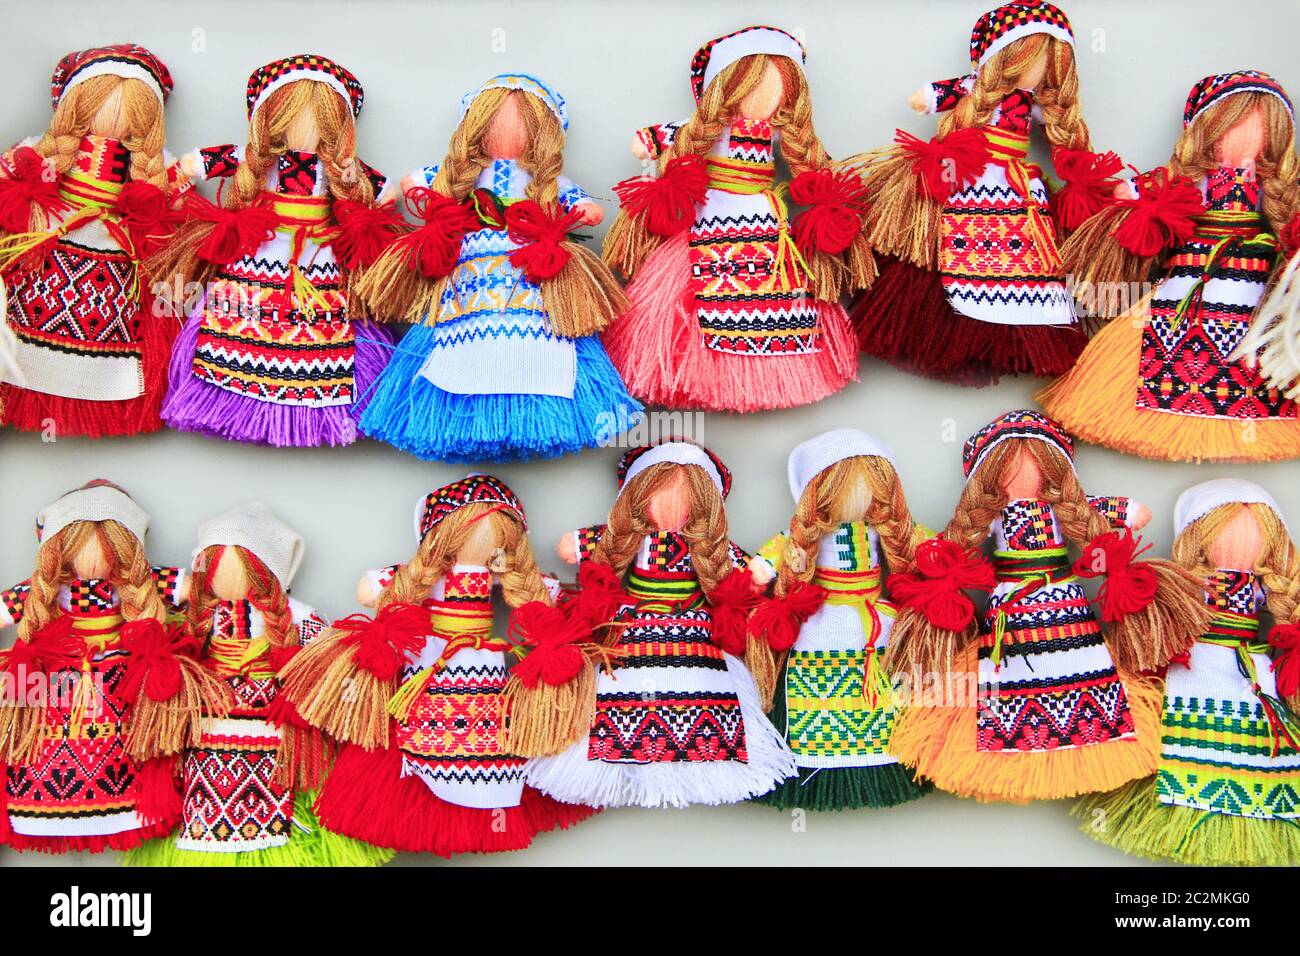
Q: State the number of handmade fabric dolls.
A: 13